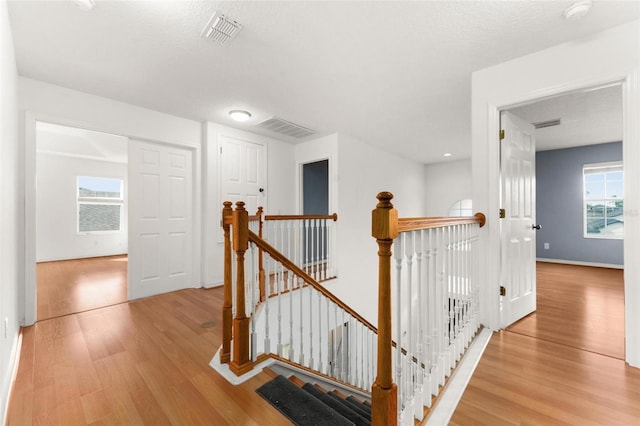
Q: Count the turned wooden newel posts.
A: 4